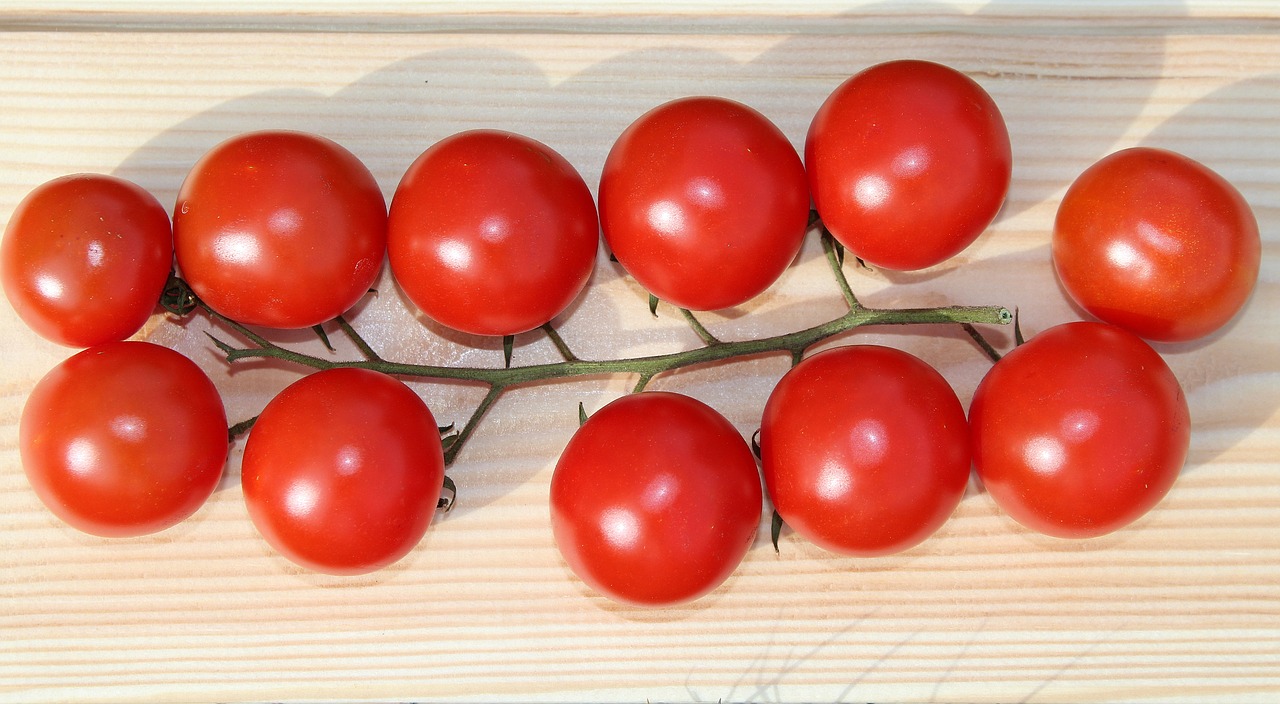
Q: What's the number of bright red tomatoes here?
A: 11